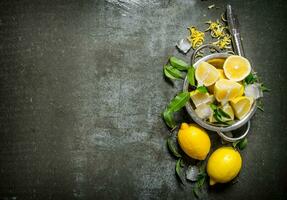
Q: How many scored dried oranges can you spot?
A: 0